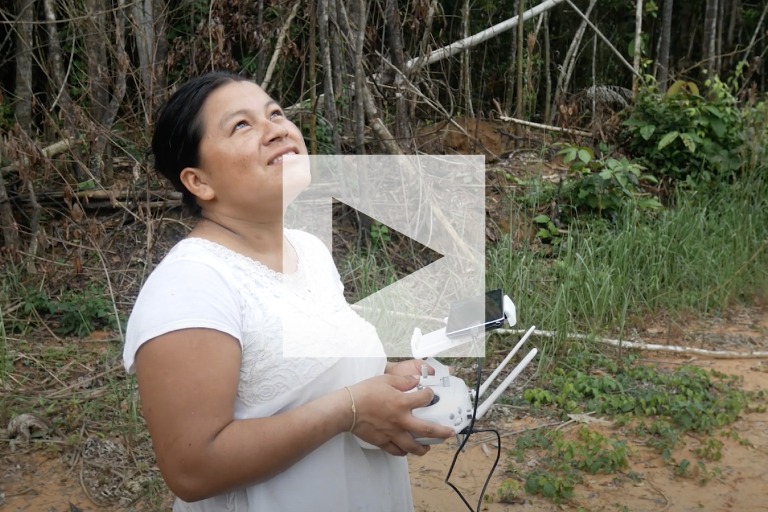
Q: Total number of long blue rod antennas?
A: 0